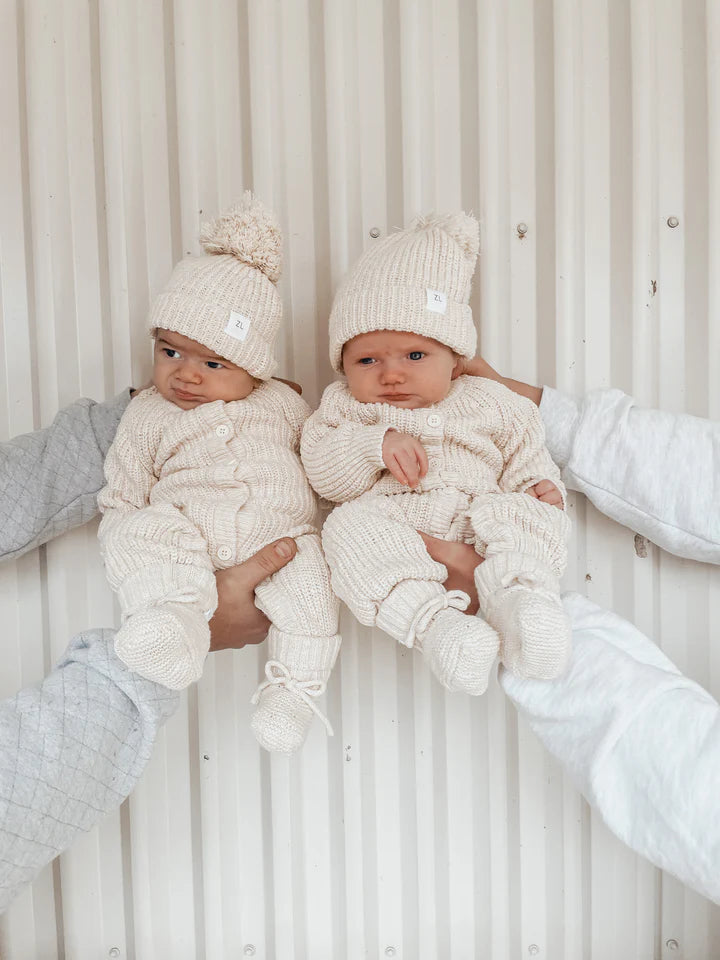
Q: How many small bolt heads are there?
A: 8